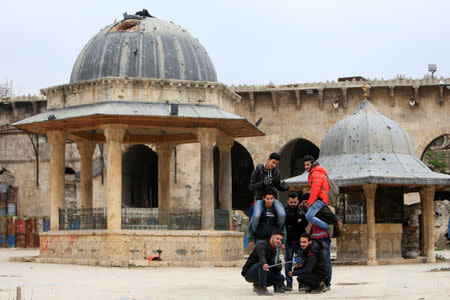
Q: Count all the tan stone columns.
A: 8